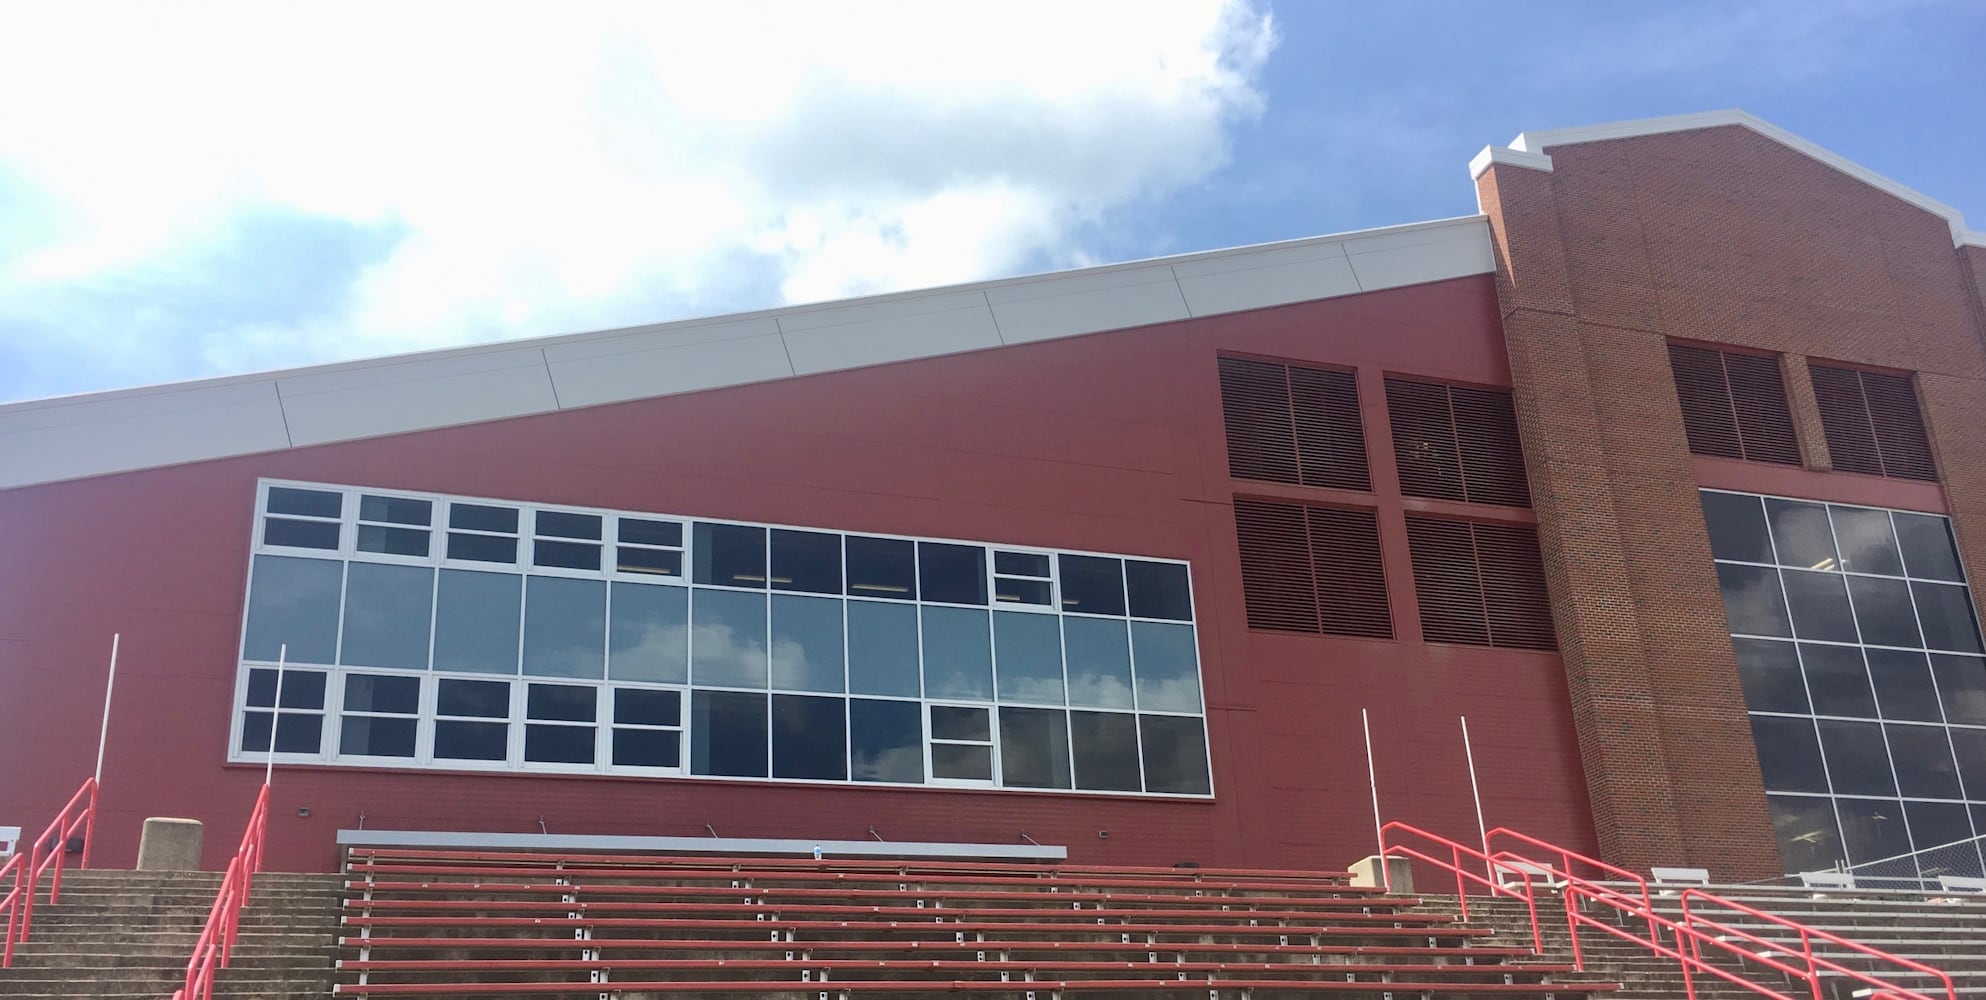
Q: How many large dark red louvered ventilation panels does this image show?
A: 6